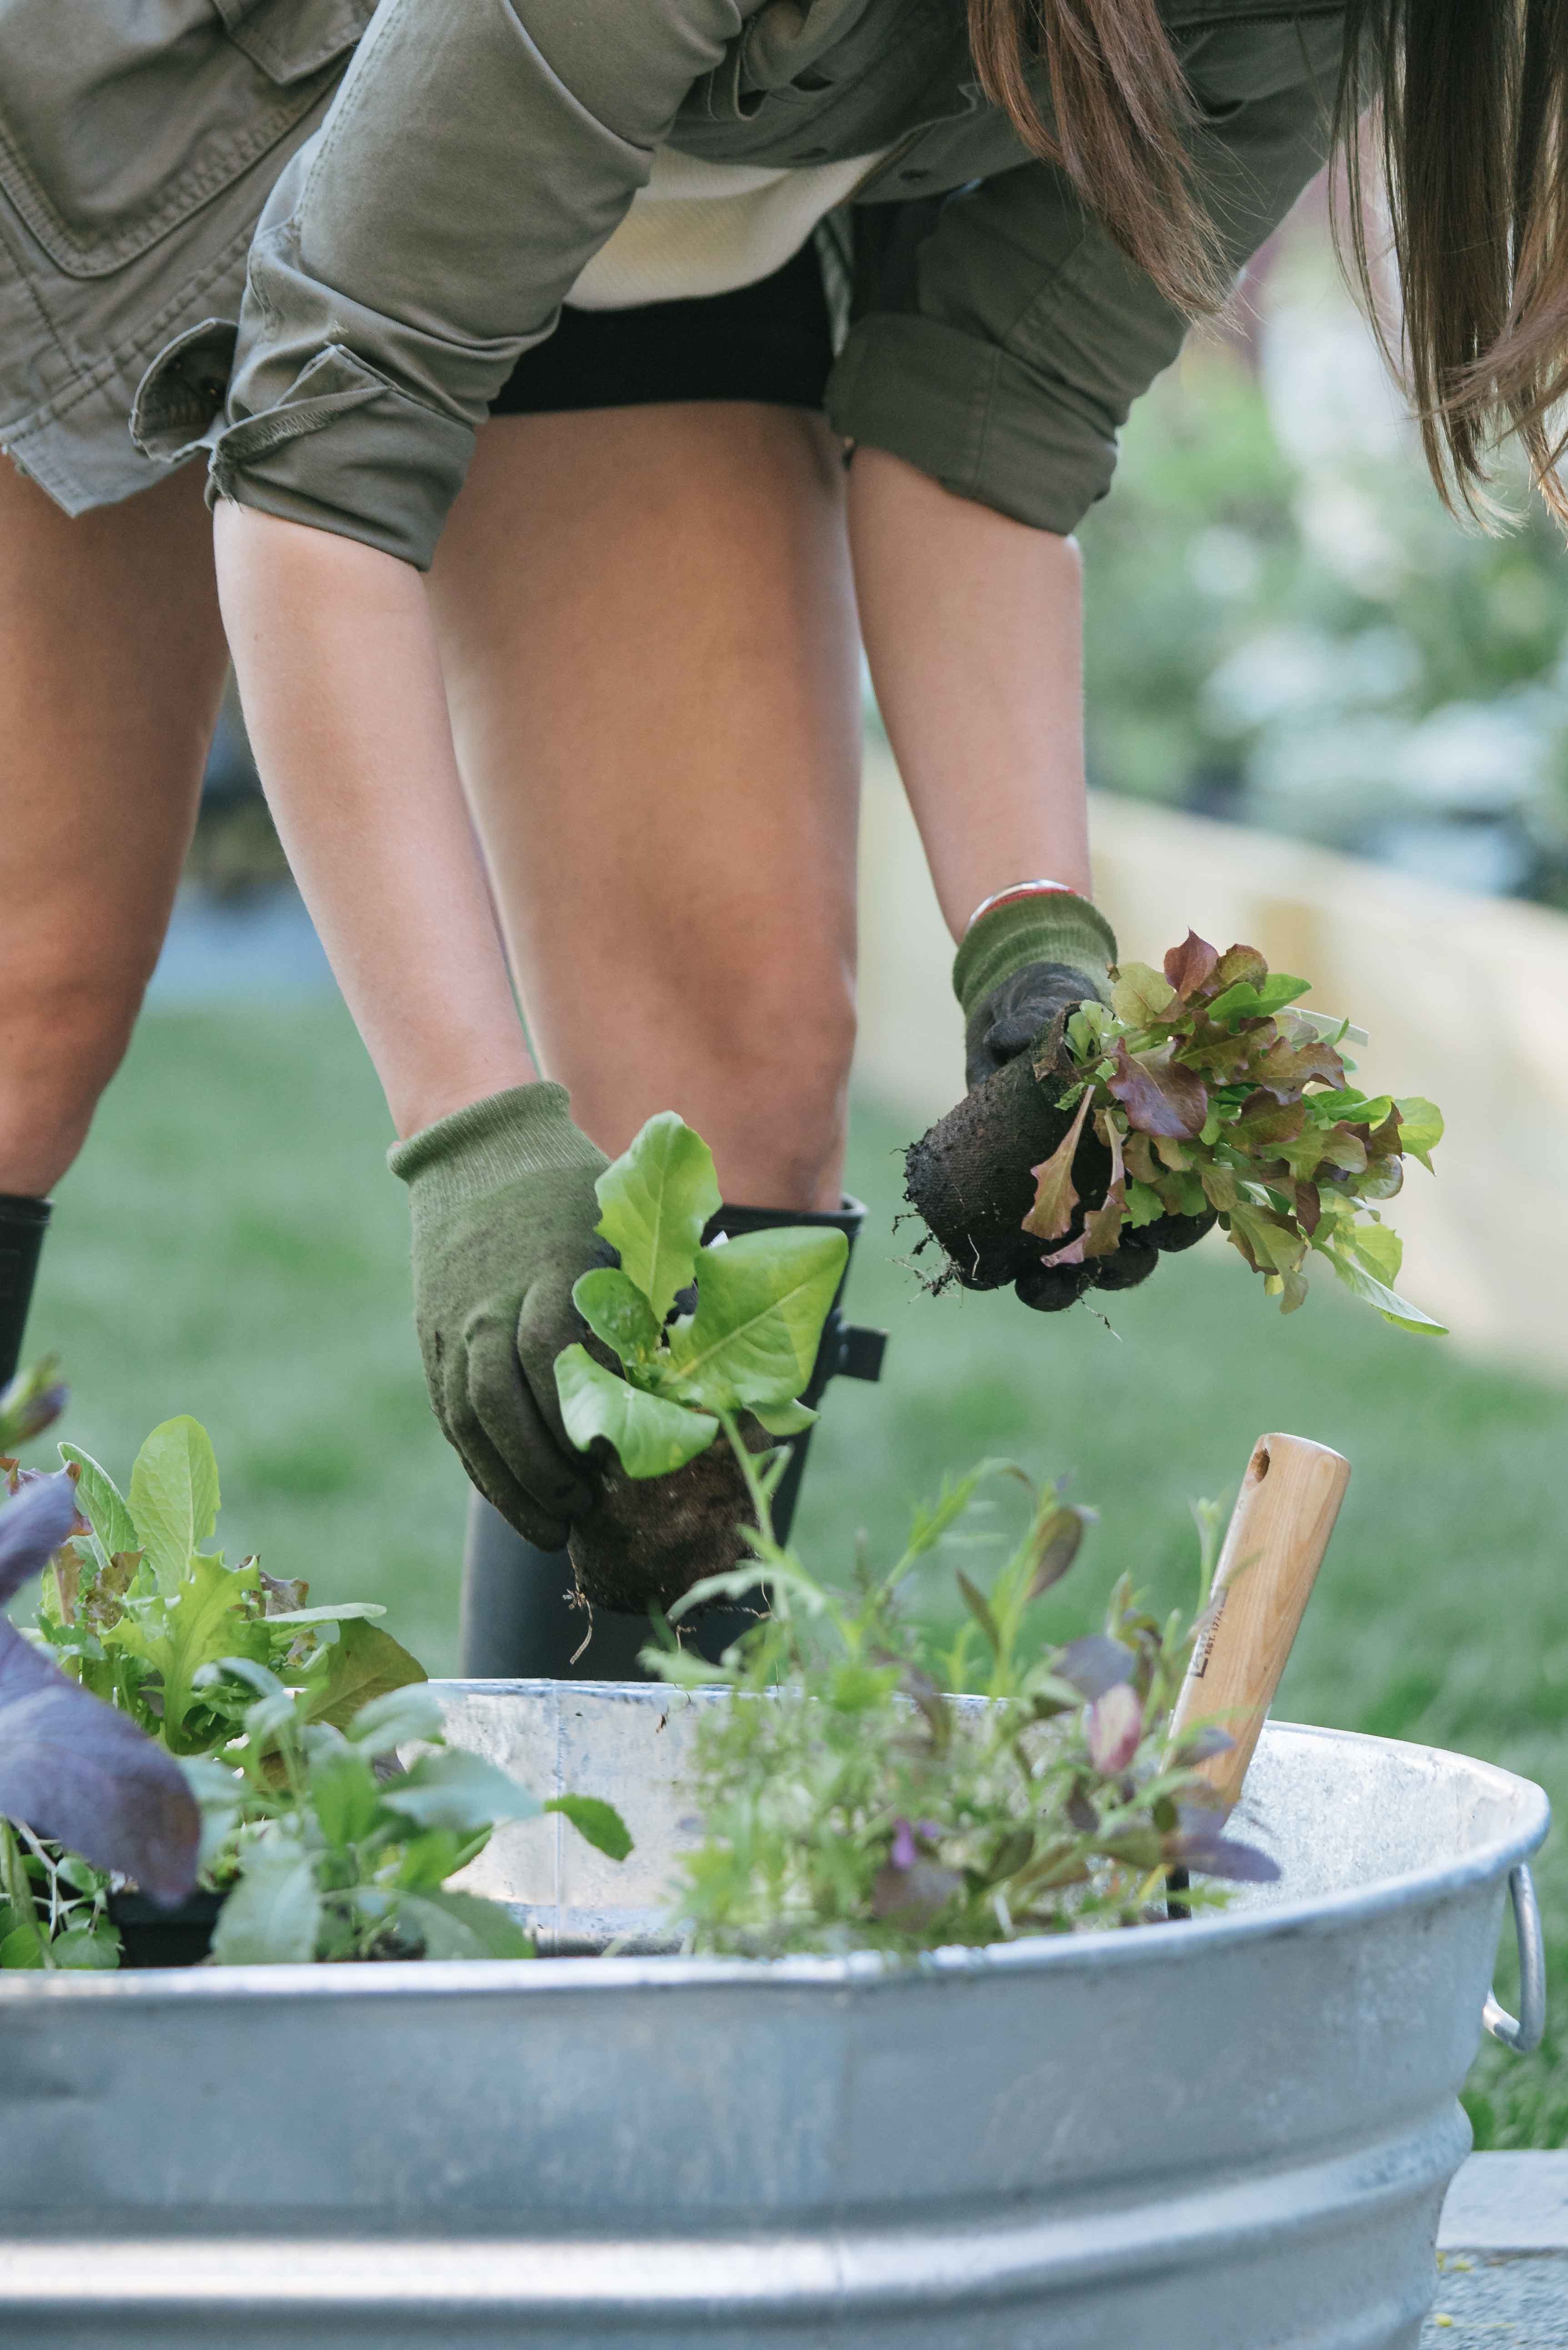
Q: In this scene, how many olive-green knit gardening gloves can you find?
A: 2